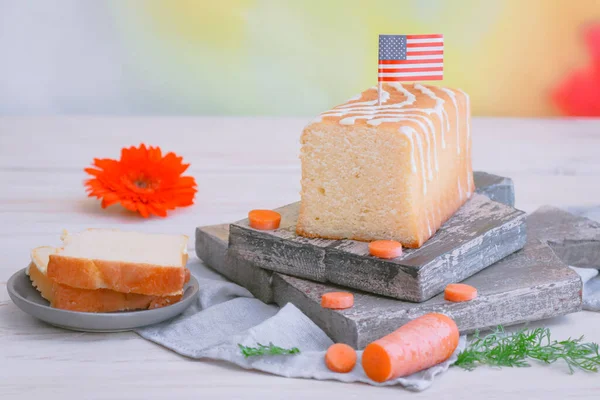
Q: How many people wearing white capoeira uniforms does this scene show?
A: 0